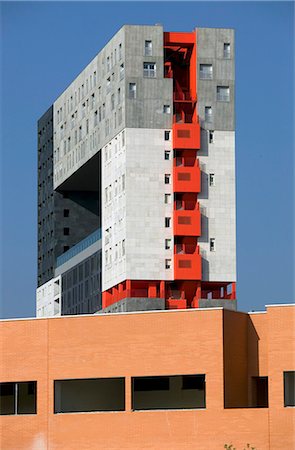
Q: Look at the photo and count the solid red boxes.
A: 4